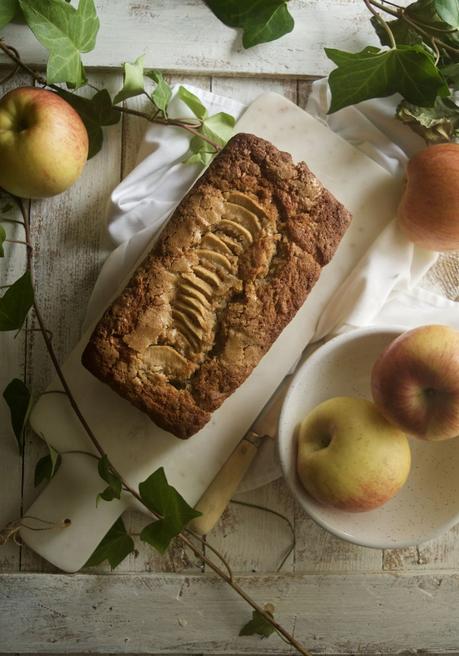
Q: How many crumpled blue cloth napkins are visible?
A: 0